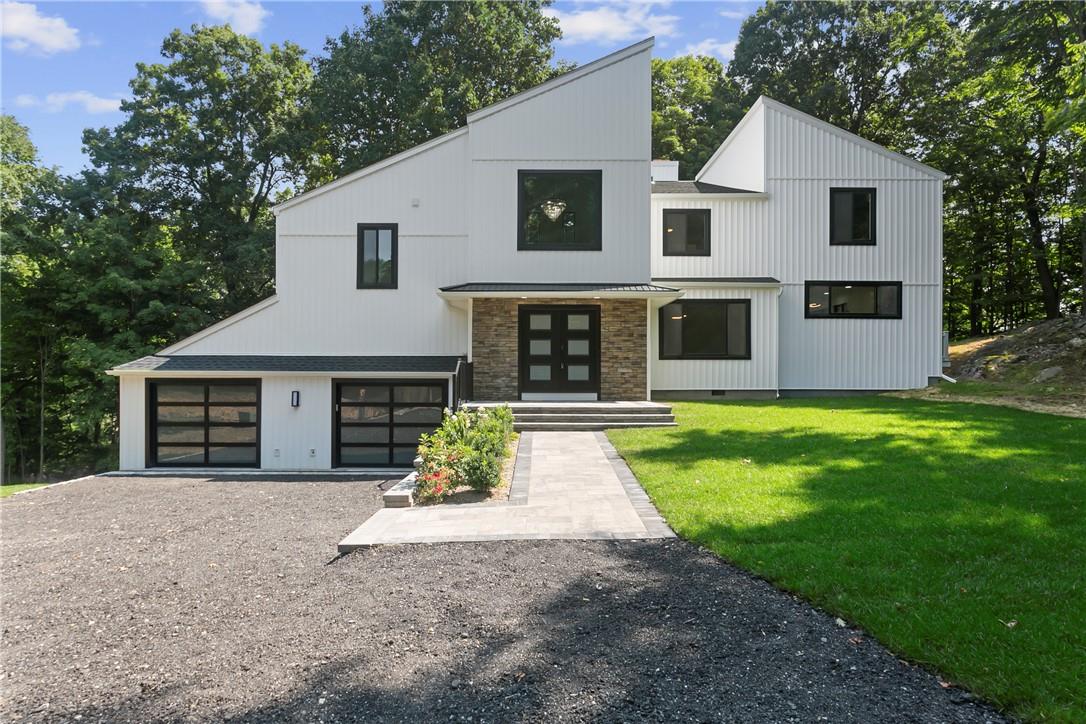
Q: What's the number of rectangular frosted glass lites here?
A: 6